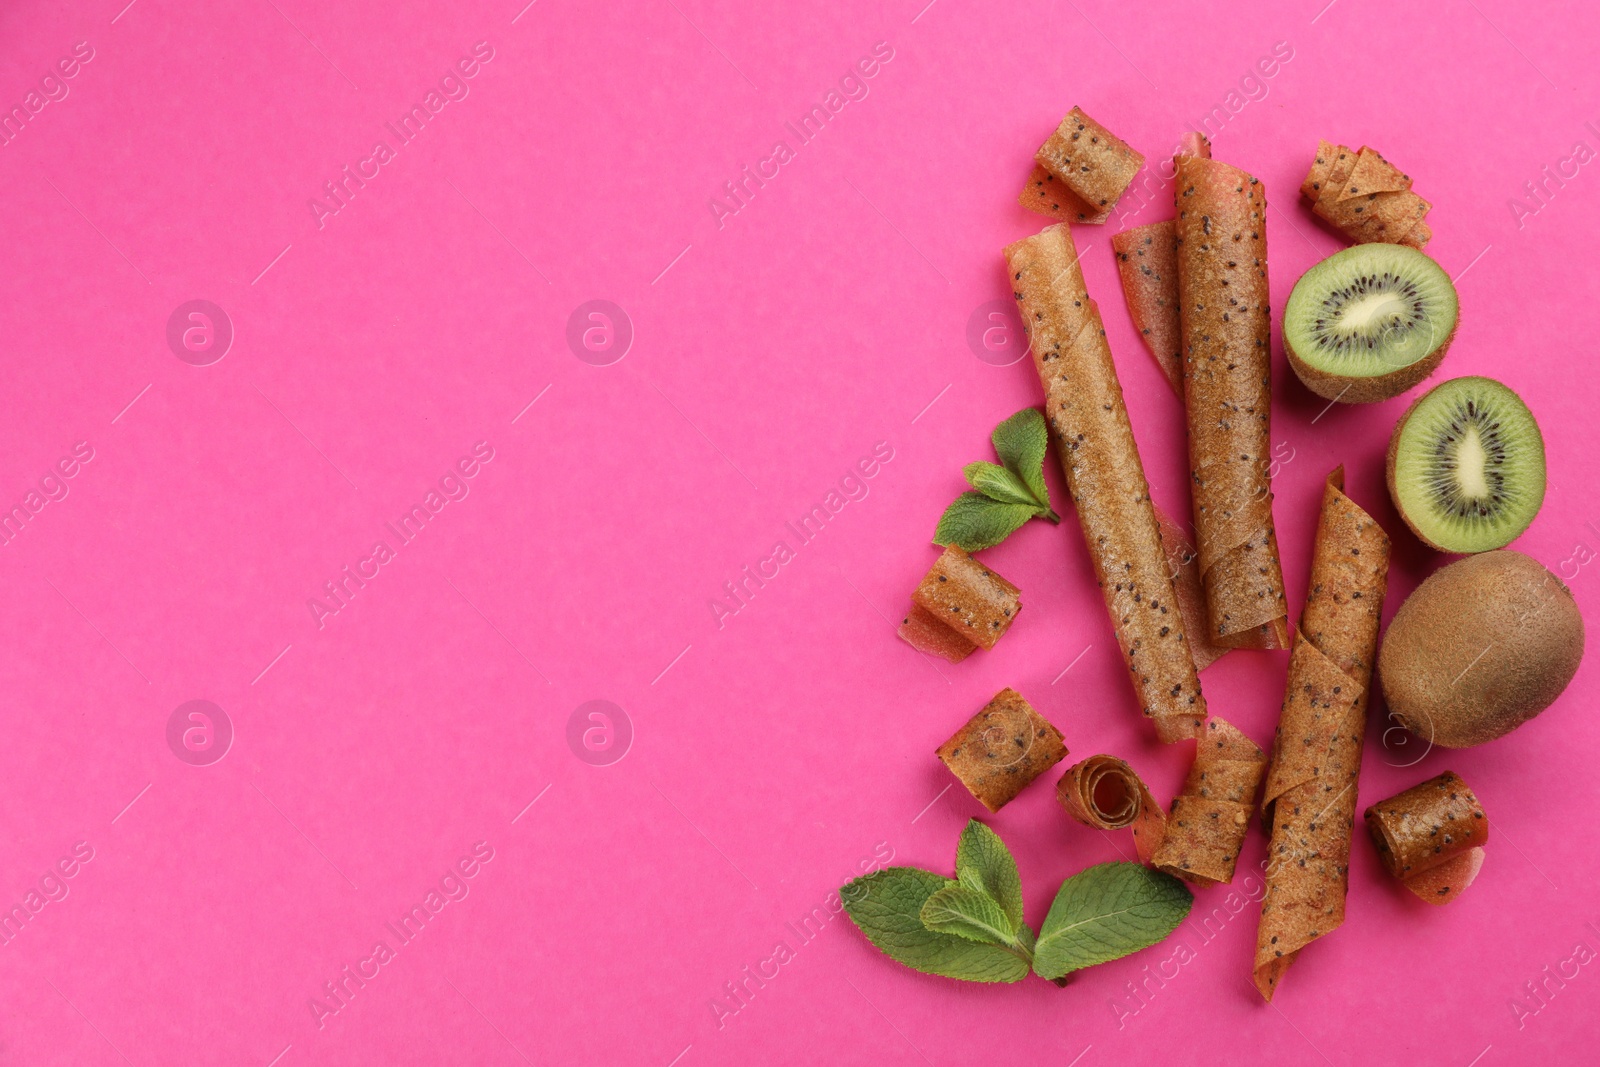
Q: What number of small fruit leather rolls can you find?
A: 7